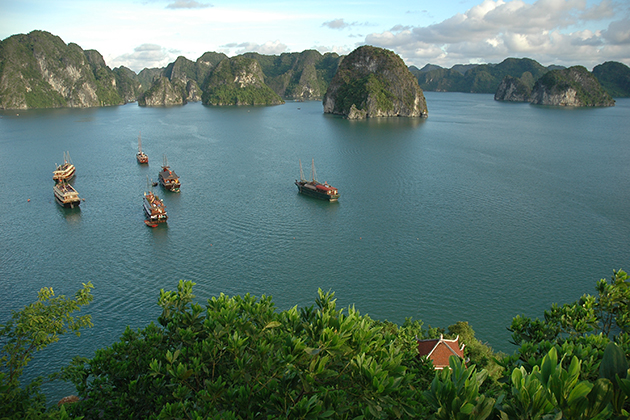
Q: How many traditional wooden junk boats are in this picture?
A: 6